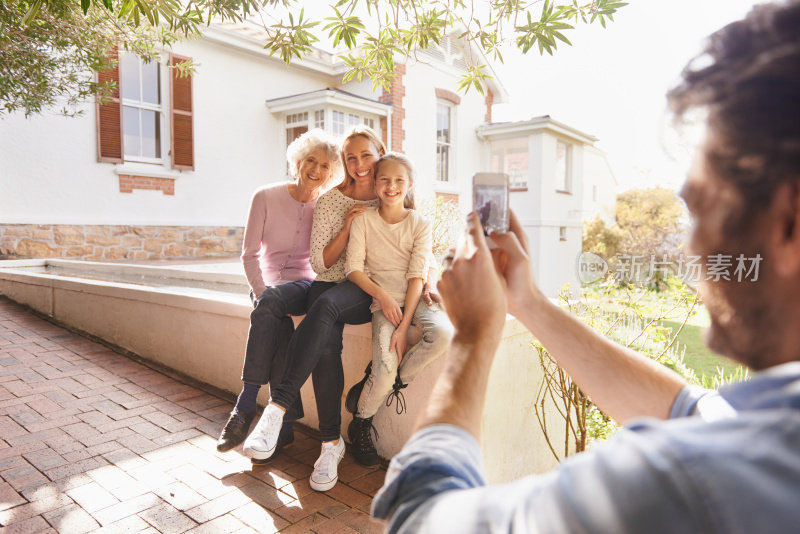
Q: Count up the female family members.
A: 3